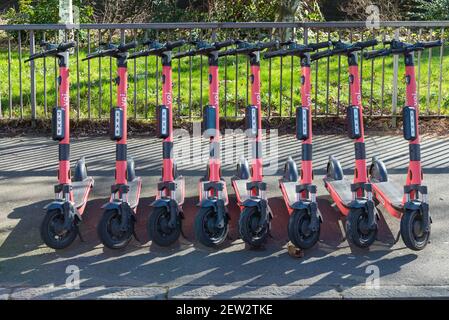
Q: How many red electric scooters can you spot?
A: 8